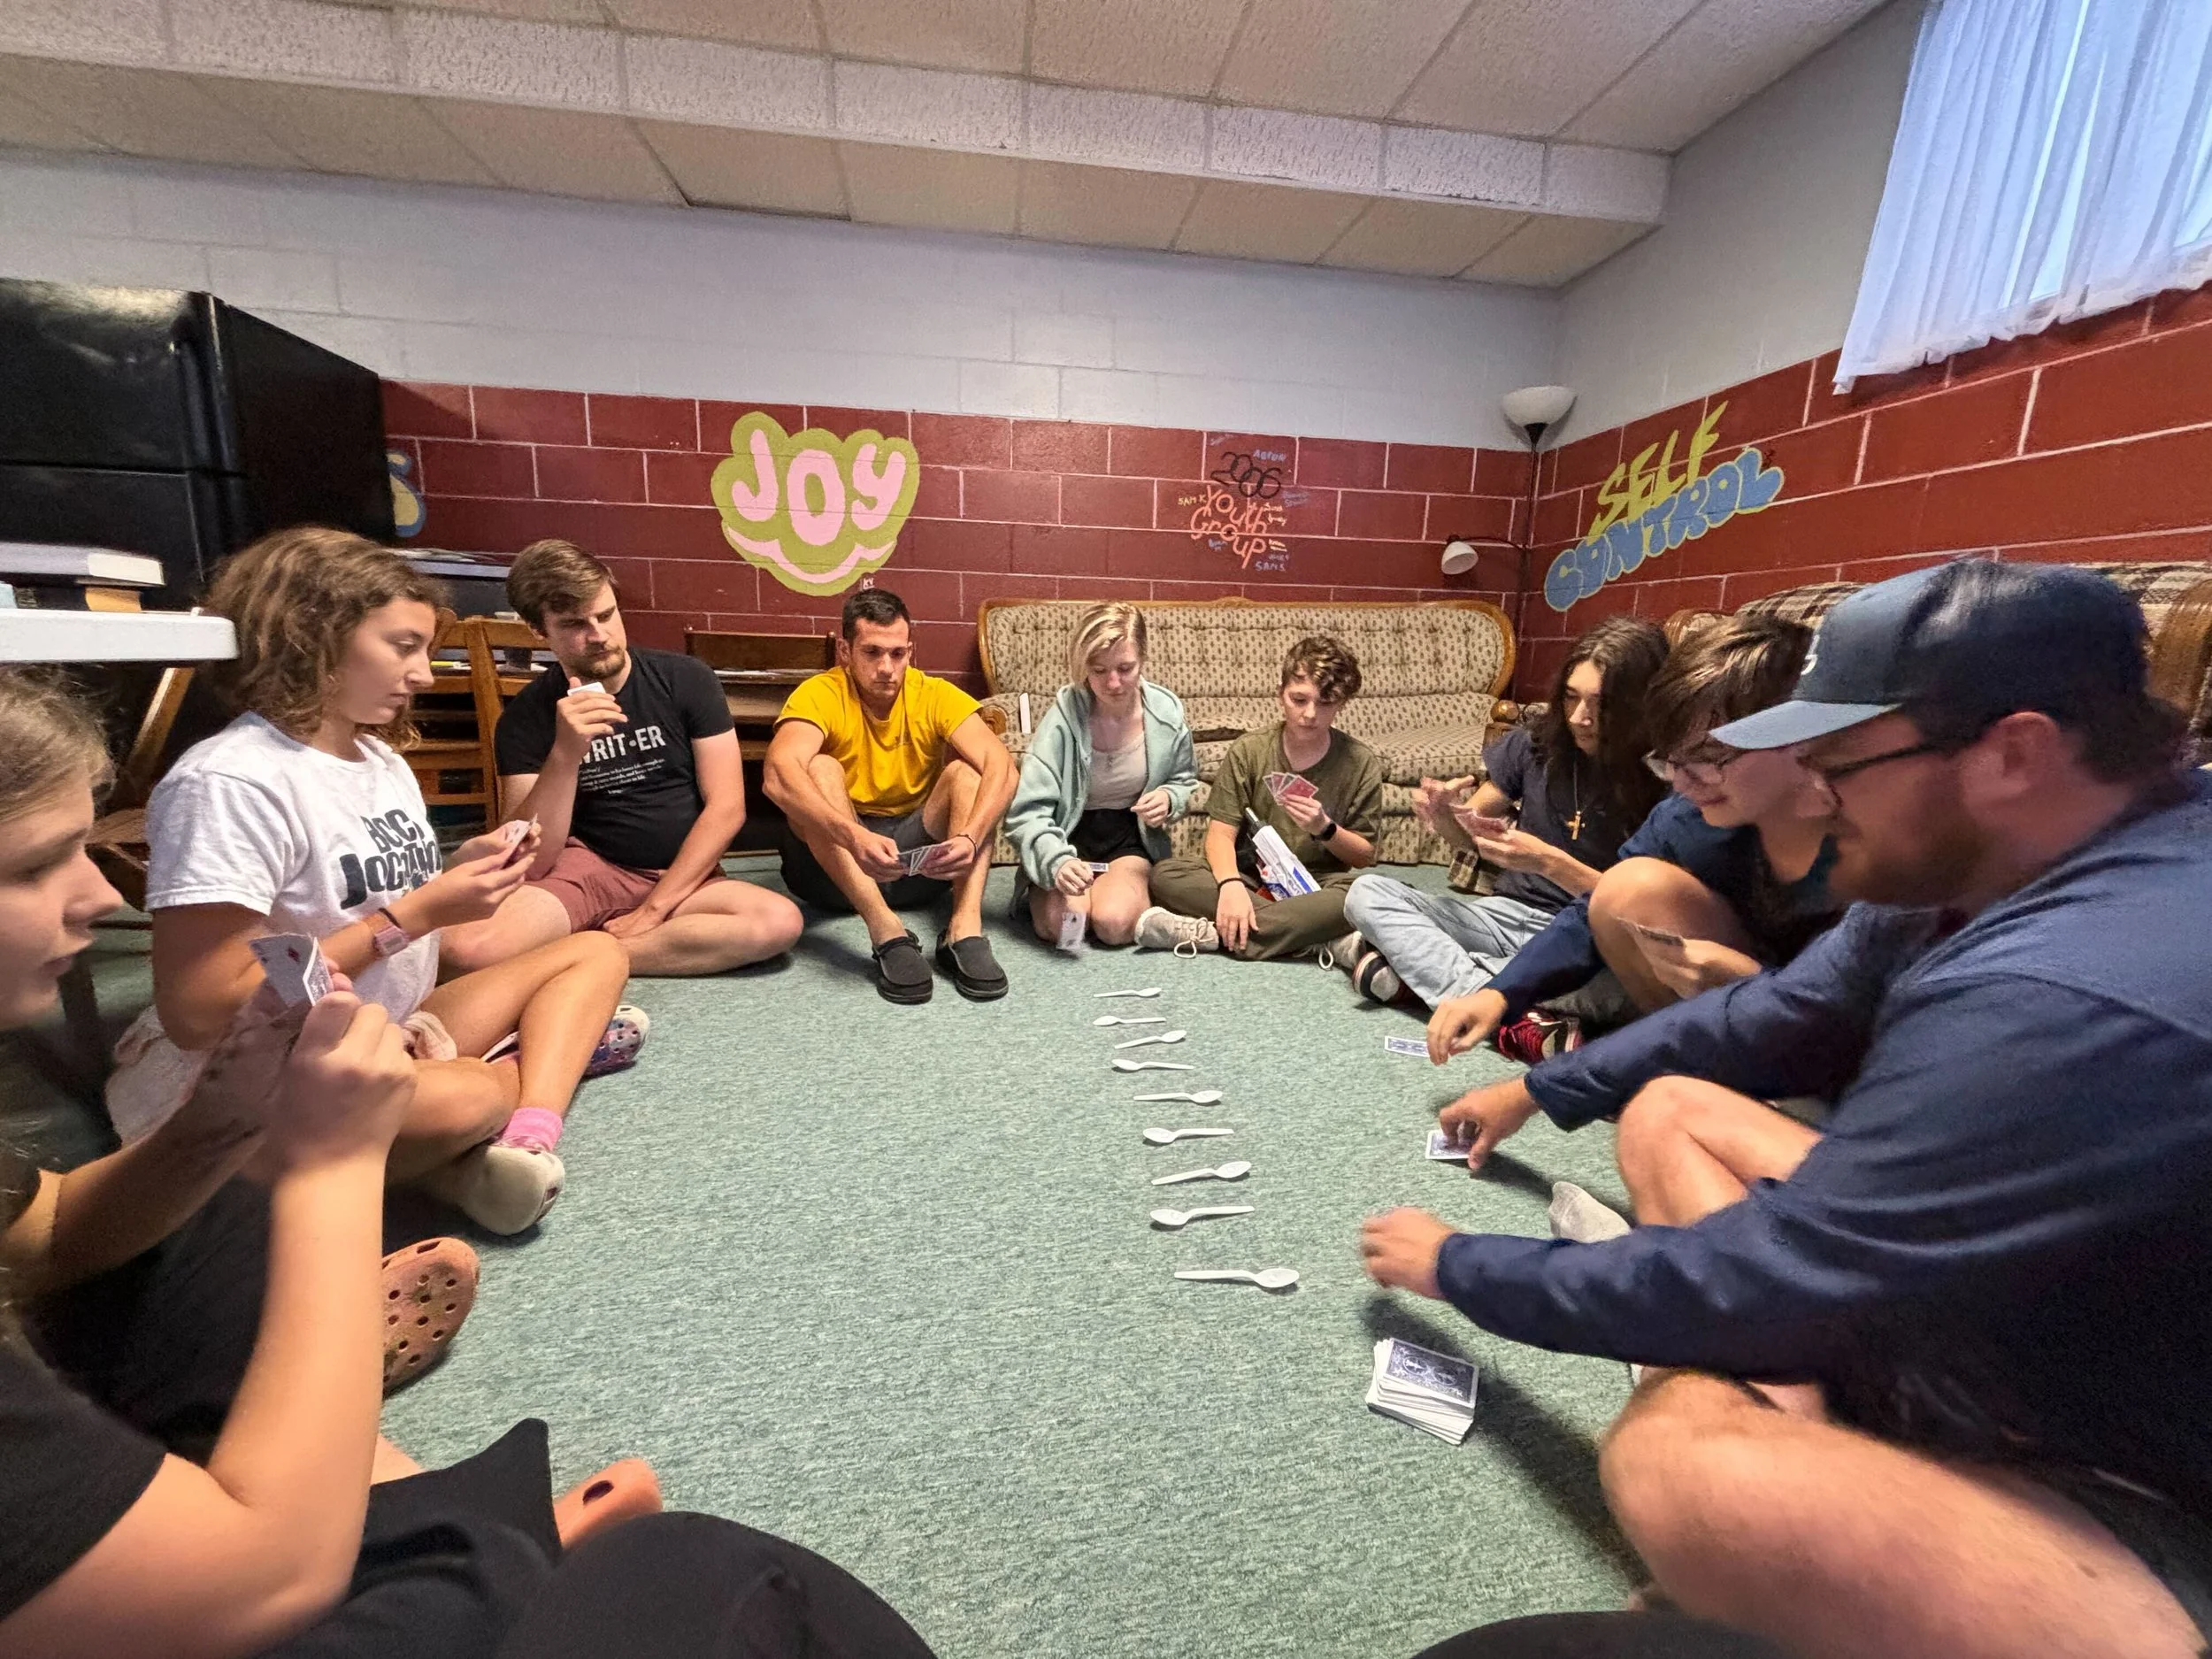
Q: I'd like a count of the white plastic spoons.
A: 9